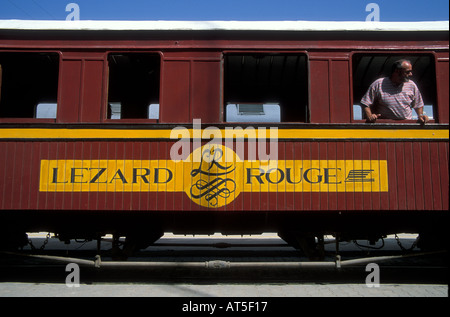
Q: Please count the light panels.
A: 0